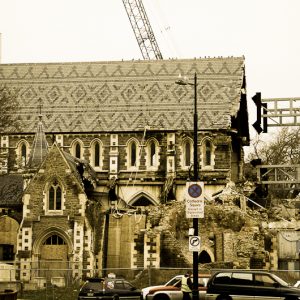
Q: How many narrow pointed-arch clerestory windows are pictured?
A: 7